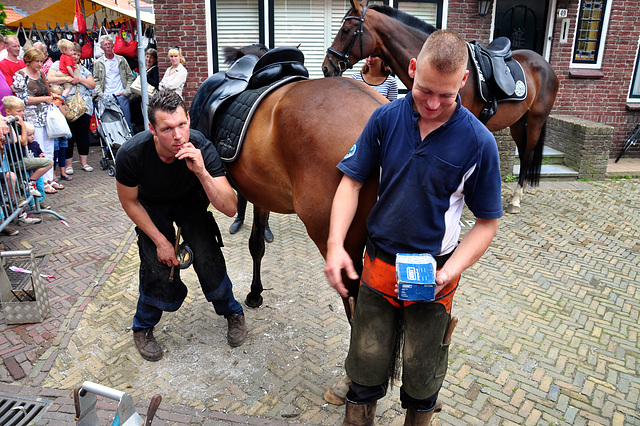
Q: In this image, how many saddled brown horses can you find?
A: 2